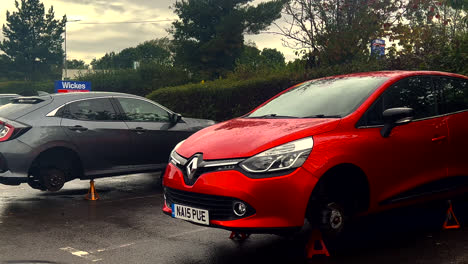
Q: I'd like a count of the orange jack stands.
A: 4